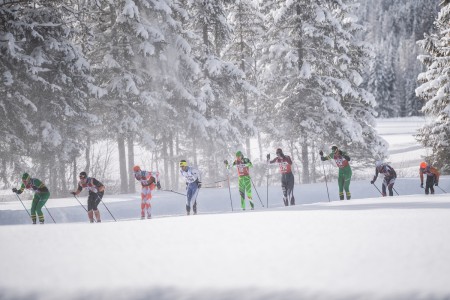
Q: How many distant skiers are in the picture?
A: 9